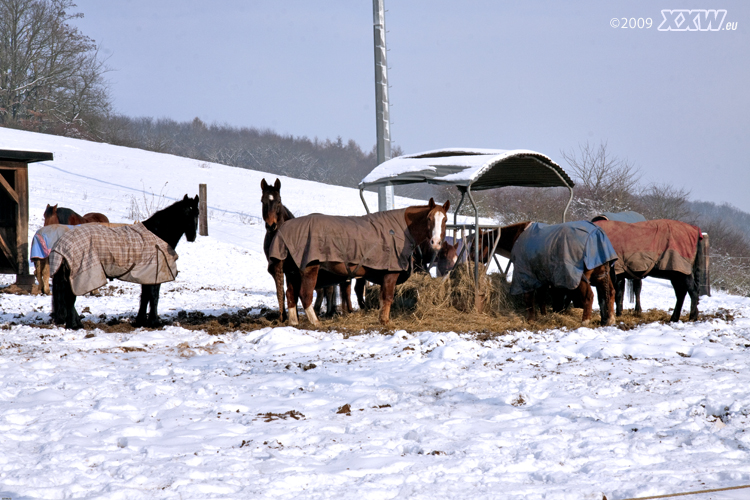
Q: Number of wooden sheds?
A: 1